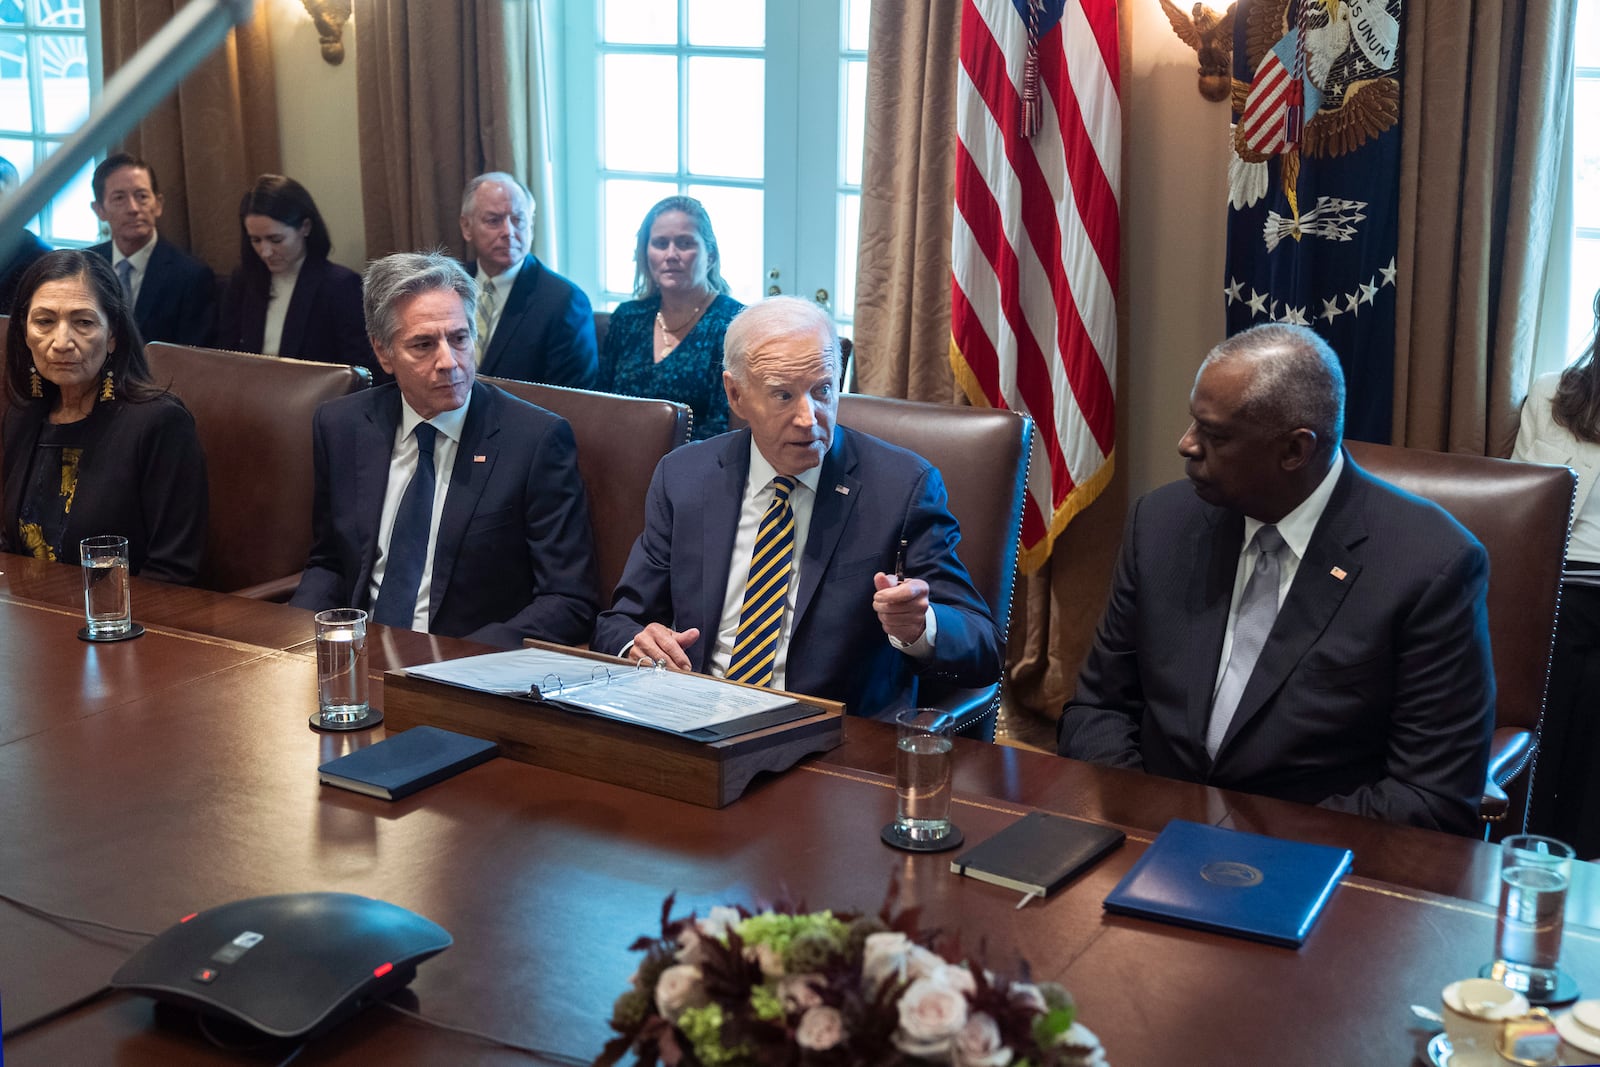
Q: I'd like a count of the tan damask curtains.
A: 4